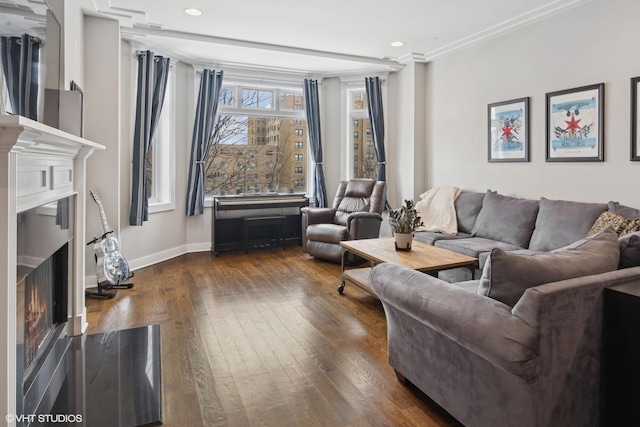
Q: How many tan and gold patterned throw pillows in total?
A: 2